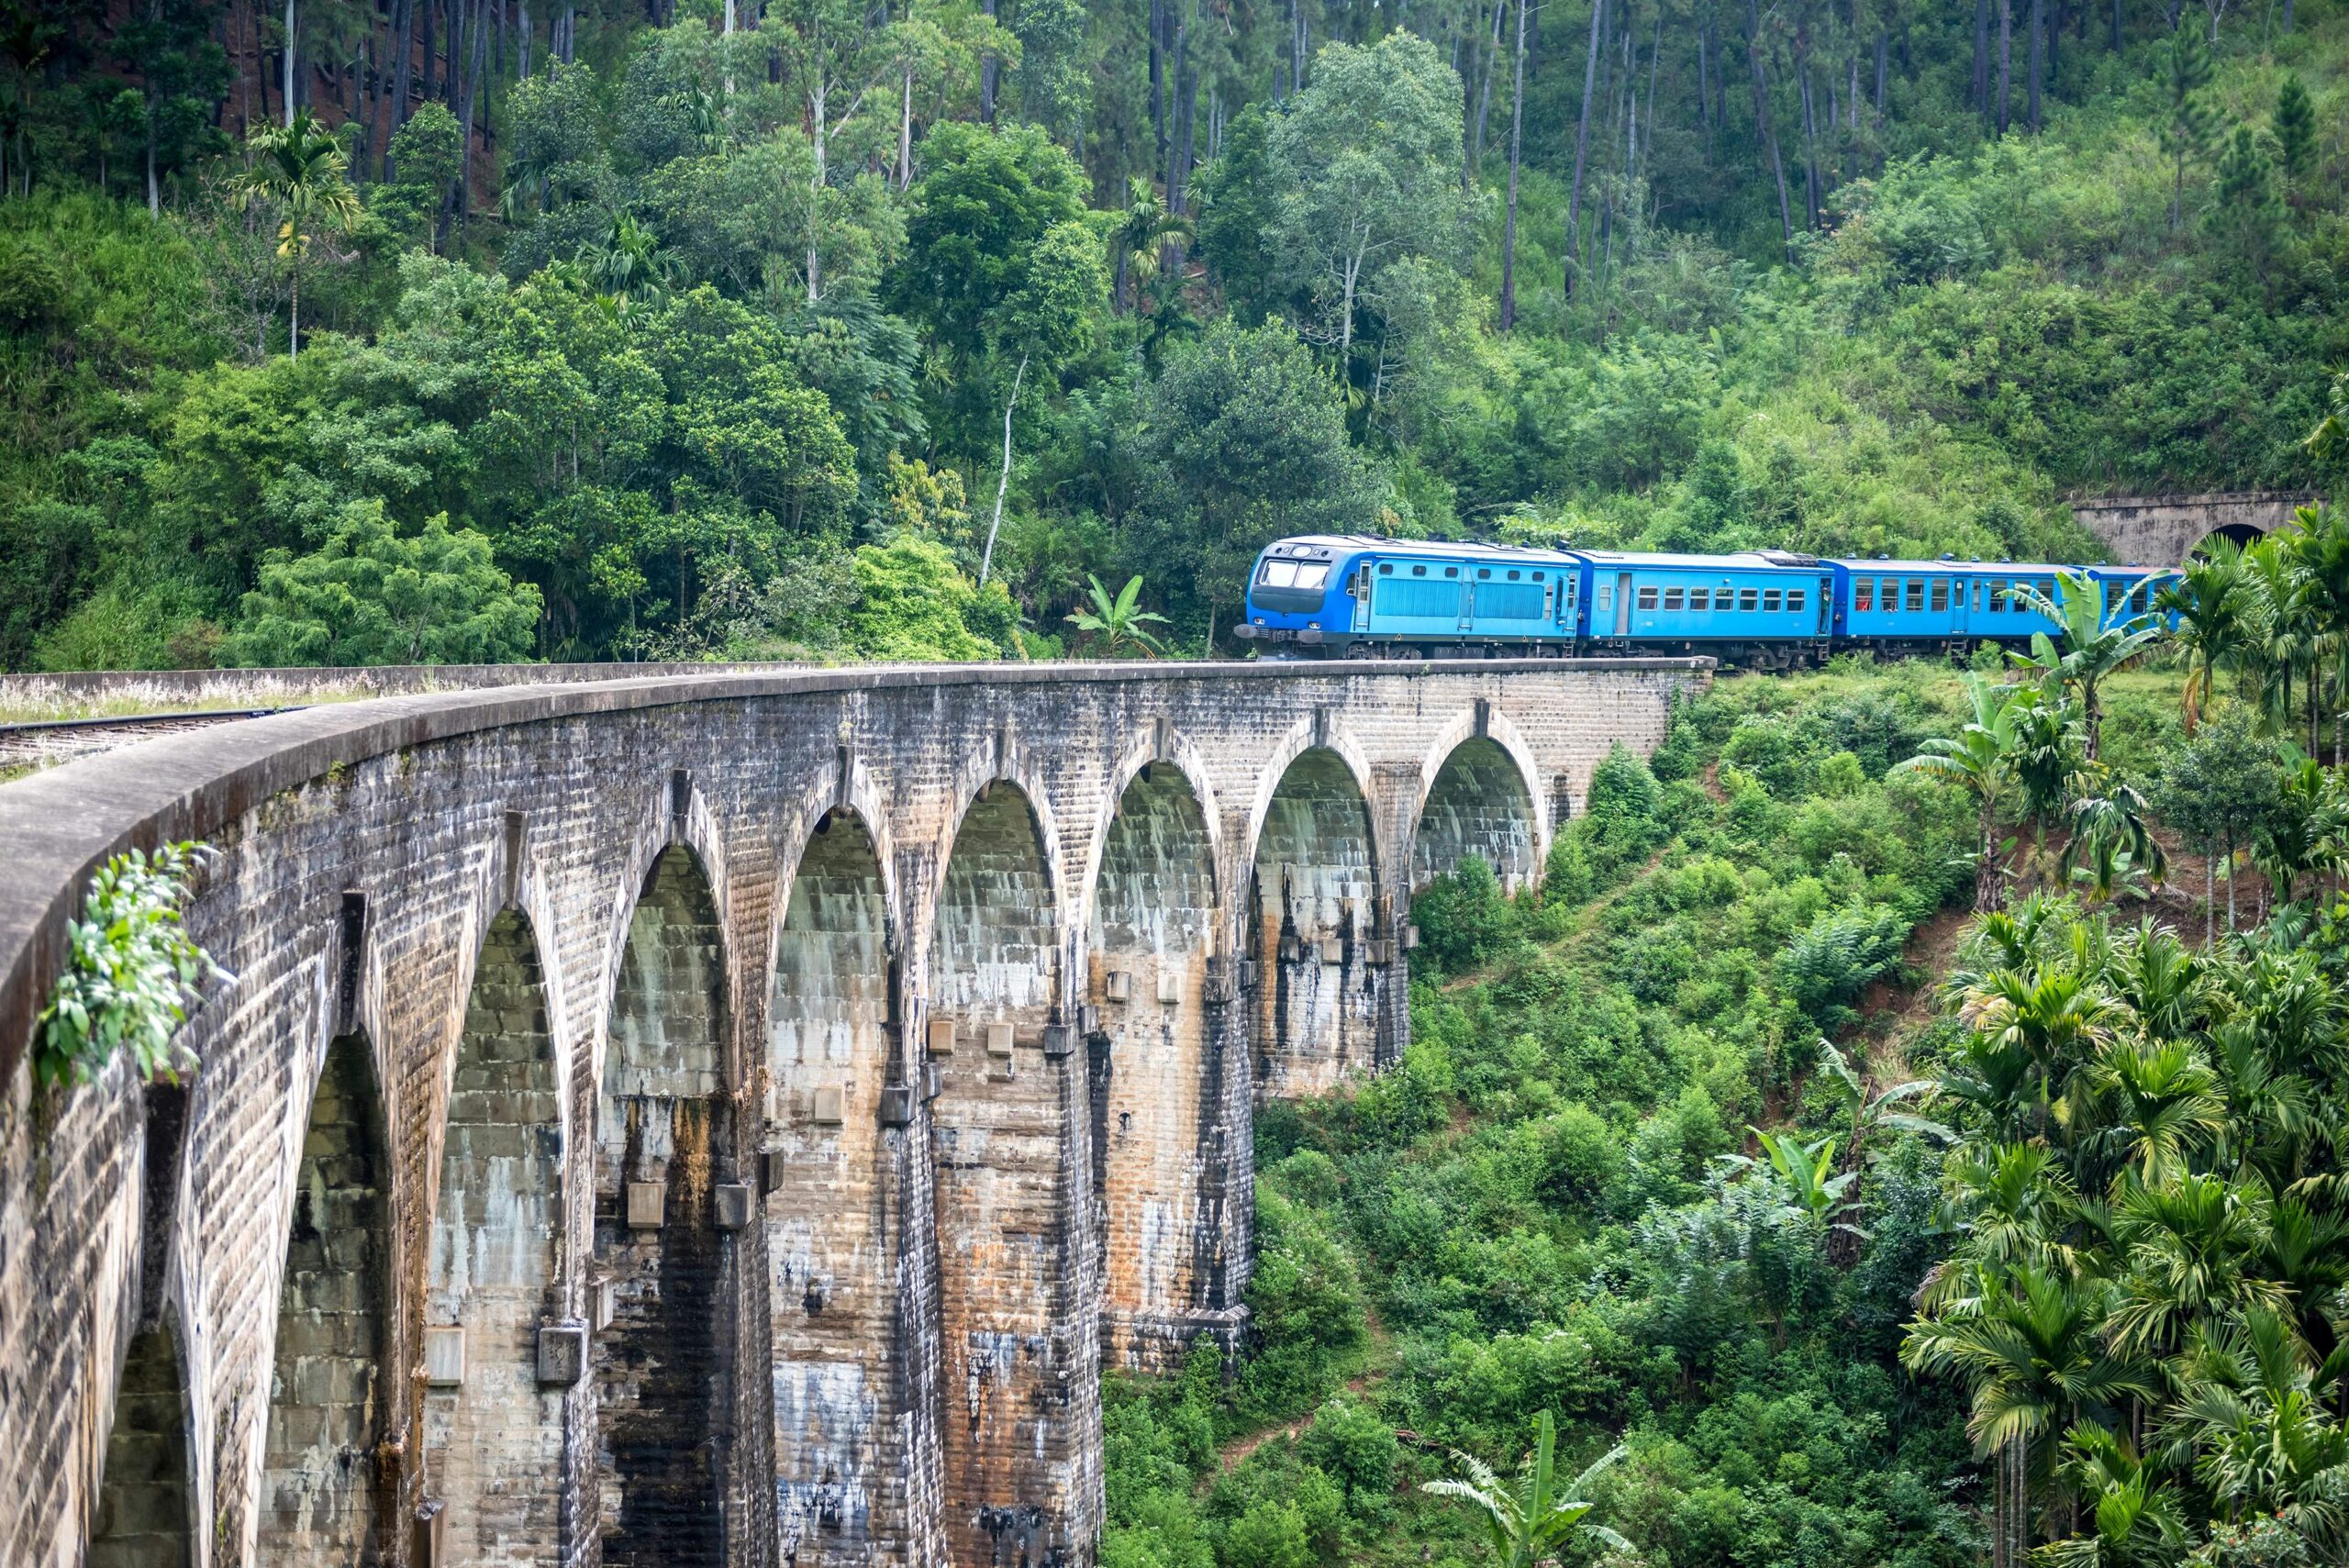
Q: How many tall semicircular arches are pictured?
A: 9